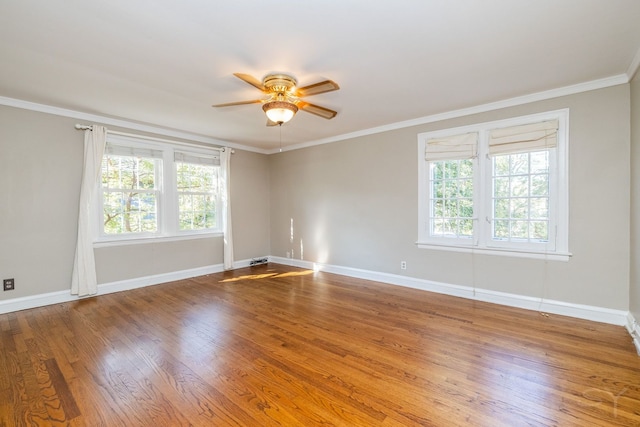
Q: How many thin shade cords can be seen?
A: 2